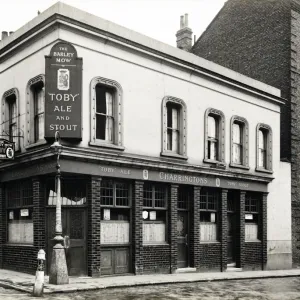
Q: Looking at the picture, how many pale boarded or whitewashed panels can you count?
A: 5